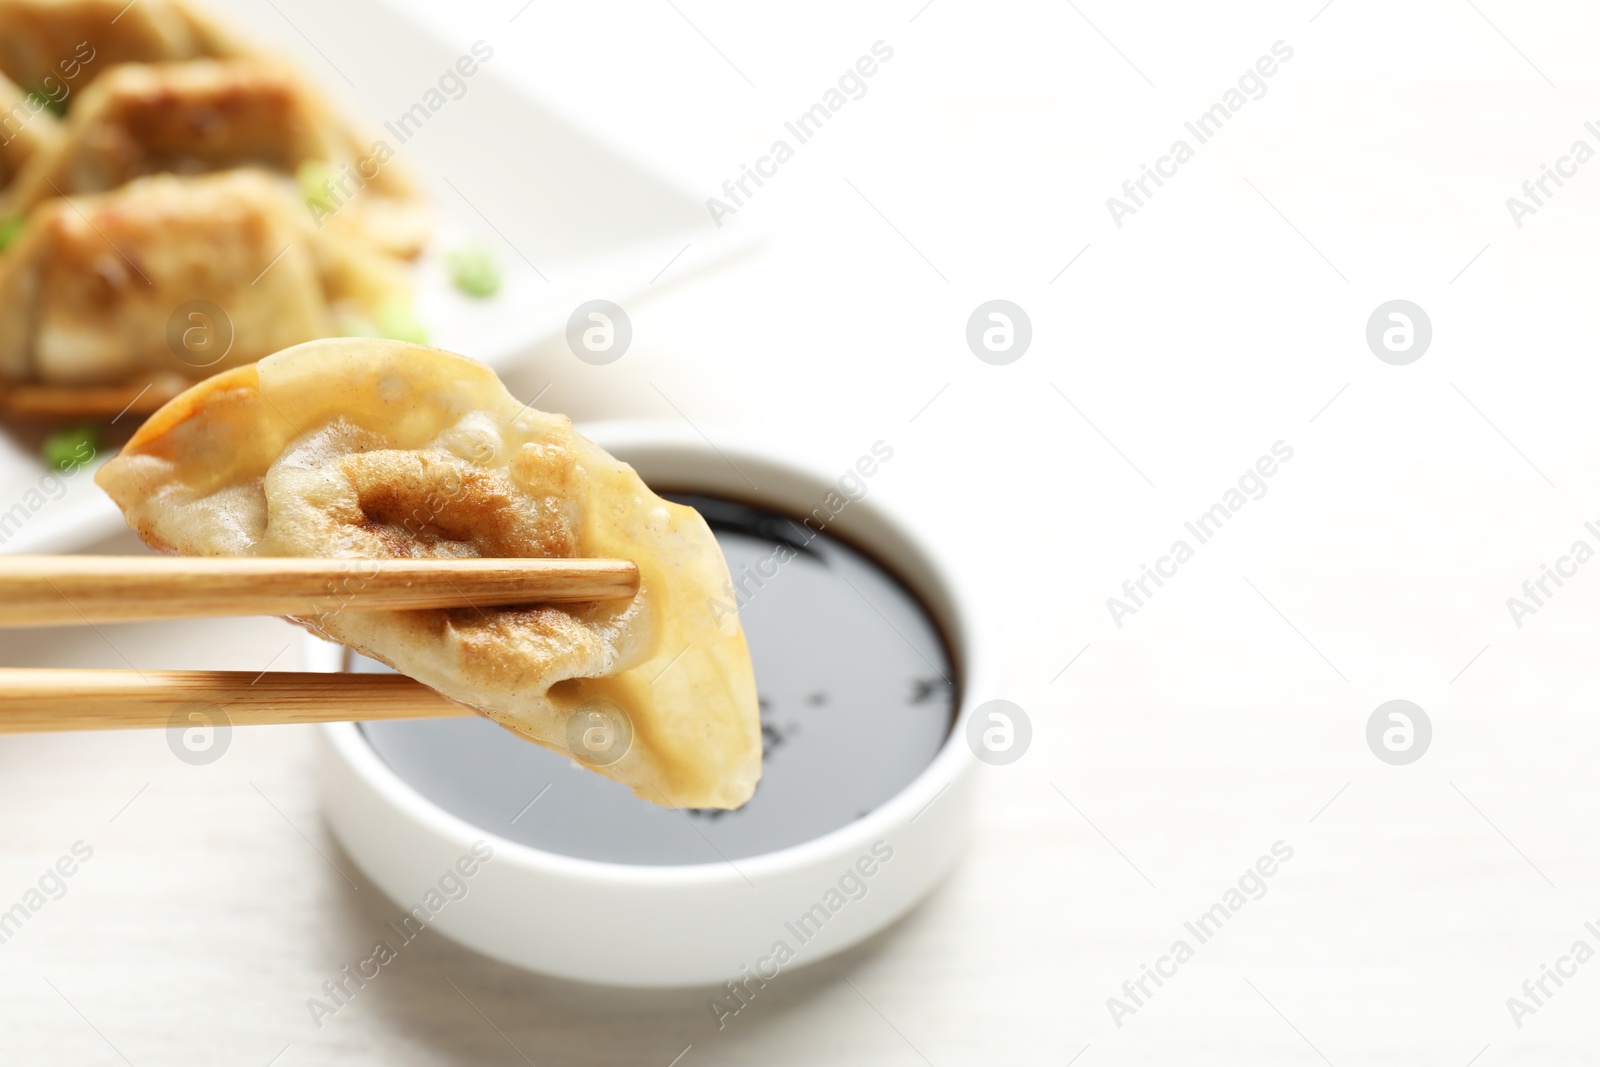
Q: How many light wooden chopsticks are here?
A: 2